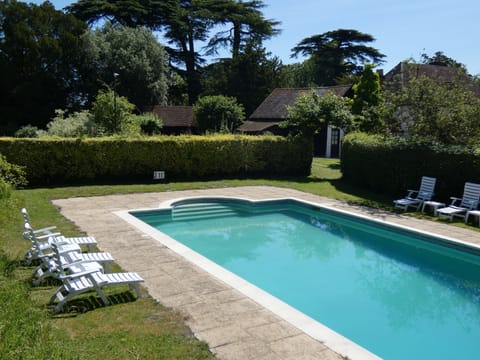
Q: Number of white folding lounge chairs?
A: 5